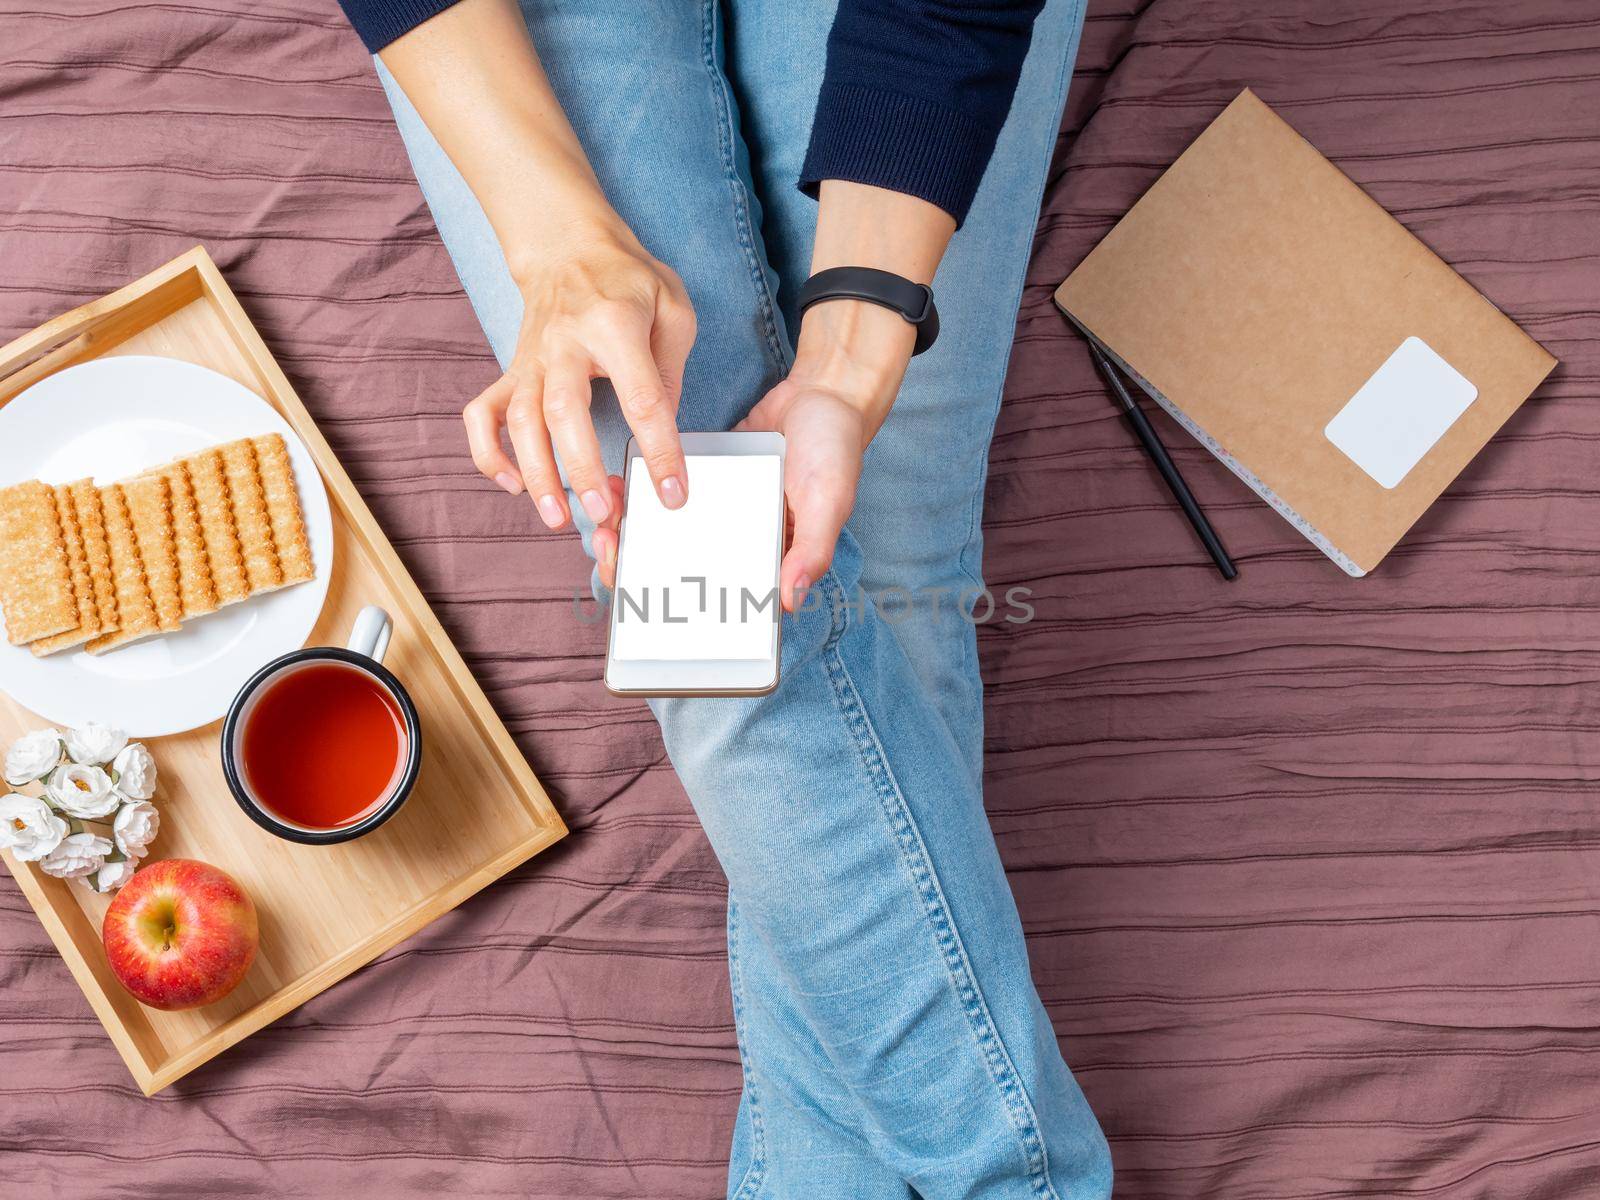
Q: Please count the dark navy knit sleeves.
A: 2